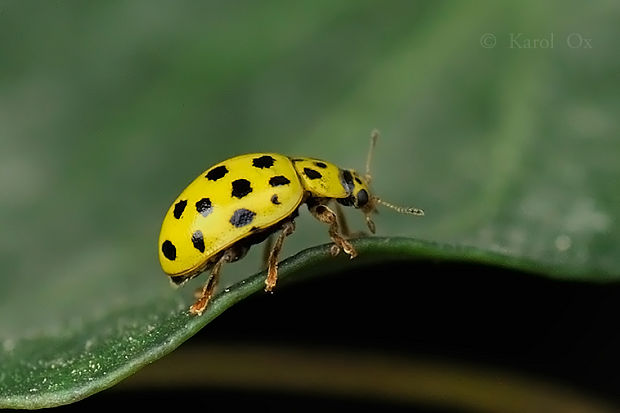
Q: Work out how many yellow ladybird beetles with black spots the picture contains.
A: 1